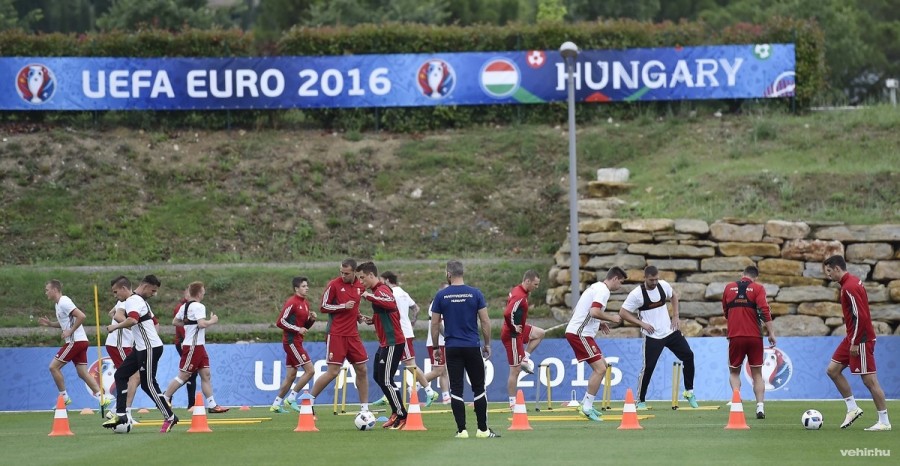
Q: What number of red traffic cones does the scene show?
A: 7